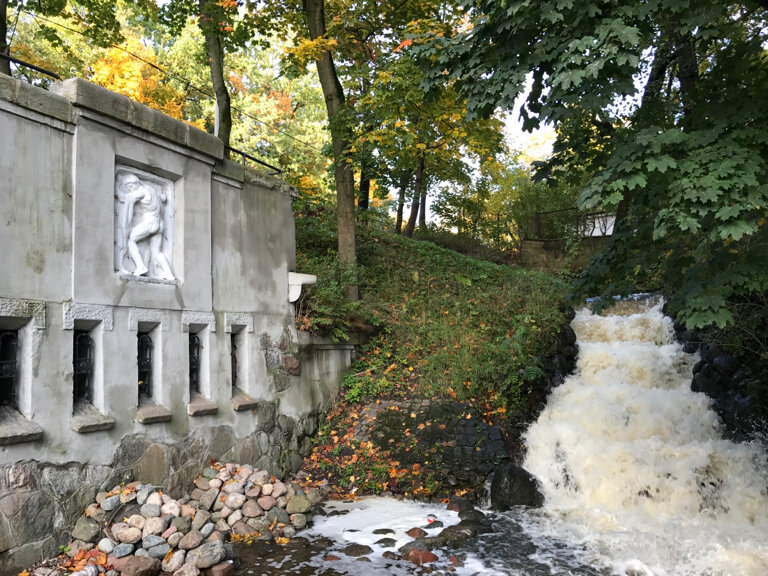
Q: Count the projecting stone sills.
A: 5